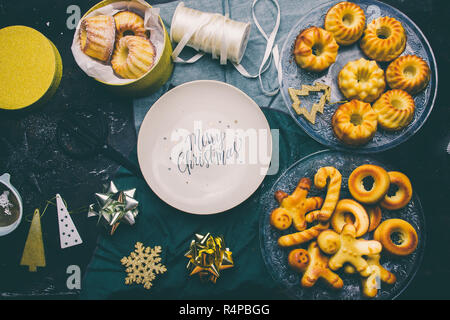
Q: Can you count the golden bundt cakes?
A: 10